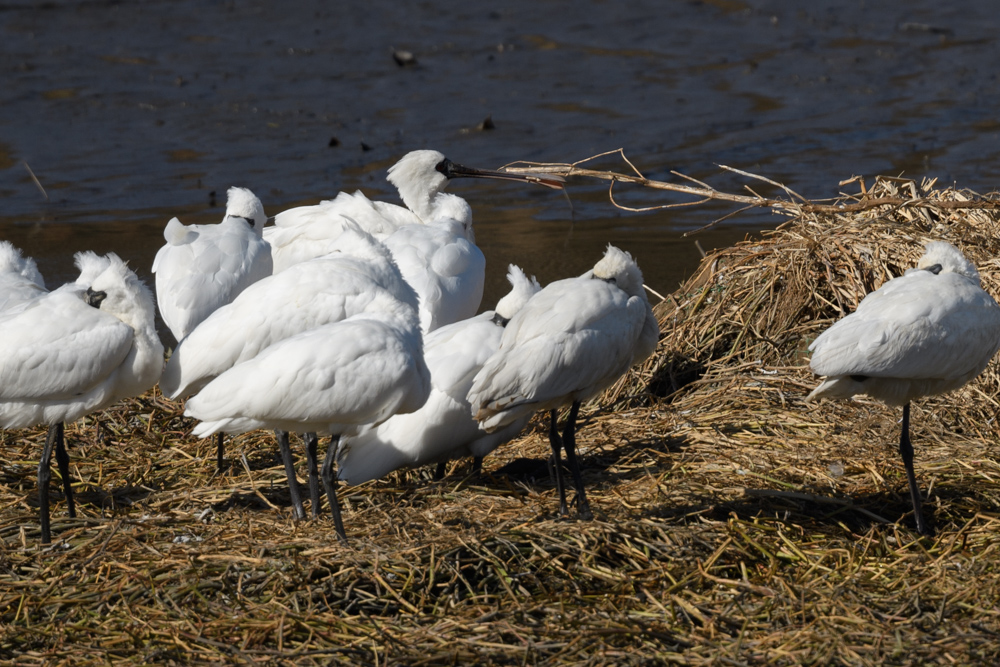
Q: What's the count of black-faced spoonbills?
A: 10